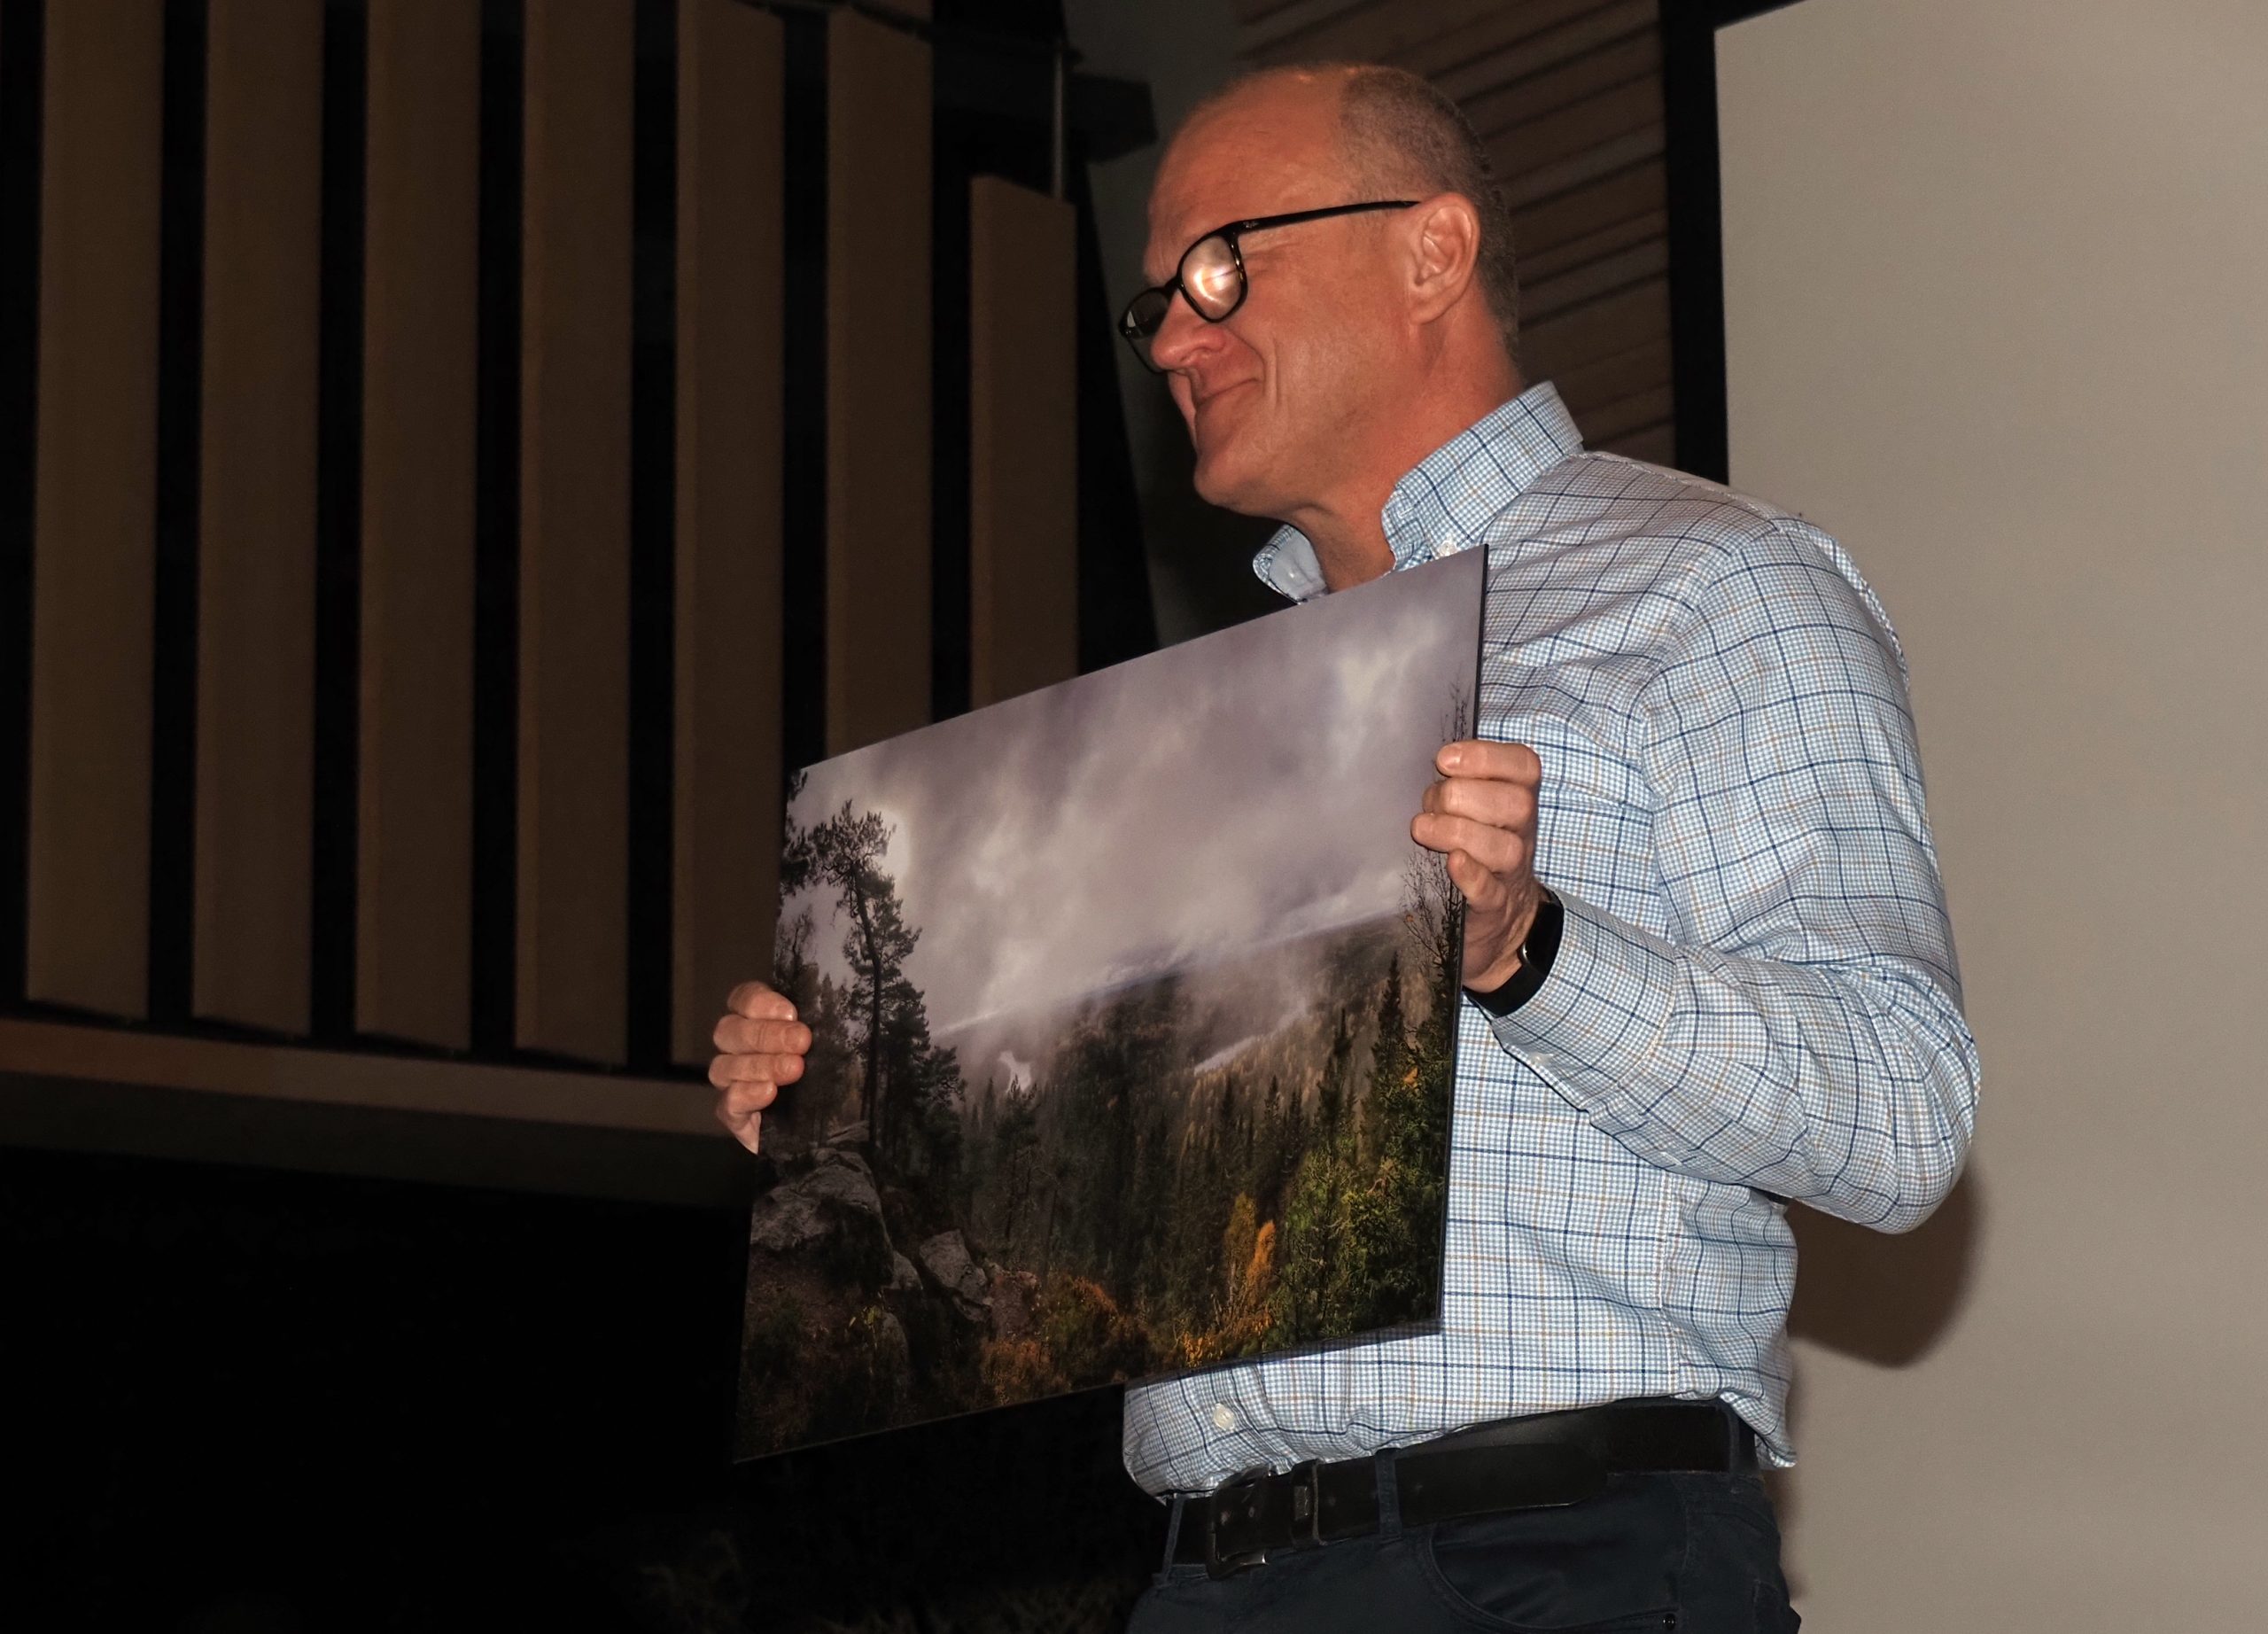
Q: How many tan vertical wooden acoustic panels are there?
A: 7